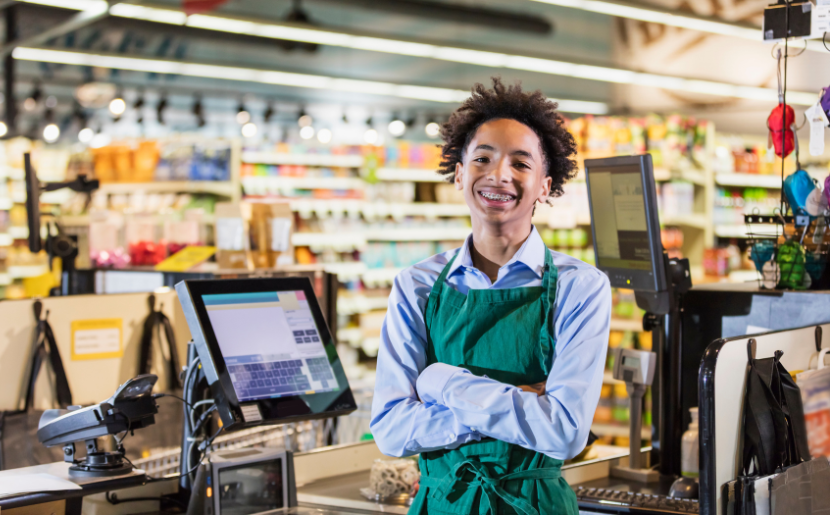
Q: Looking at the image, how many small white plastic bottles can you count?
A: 1